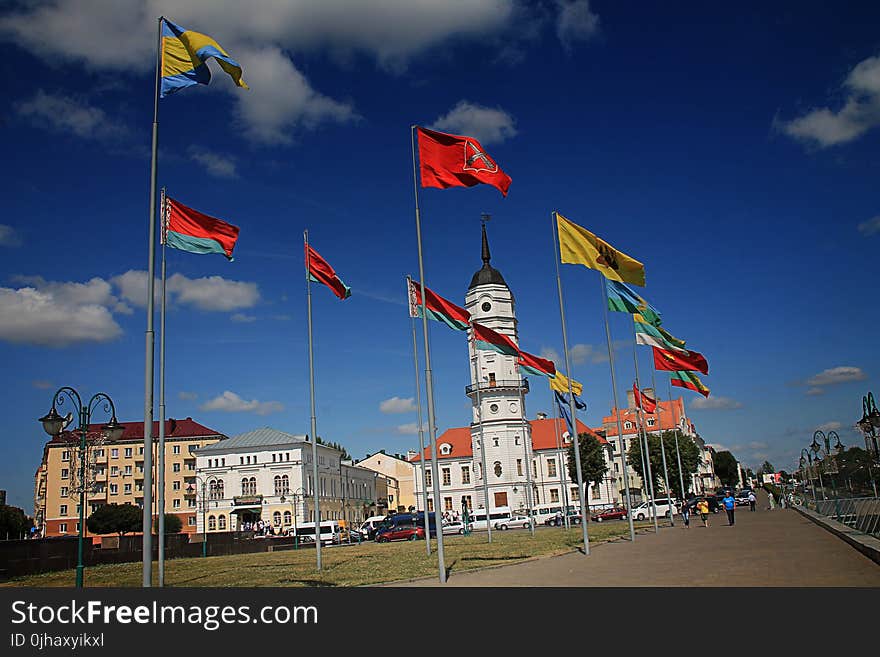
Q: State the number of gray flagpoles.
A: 15